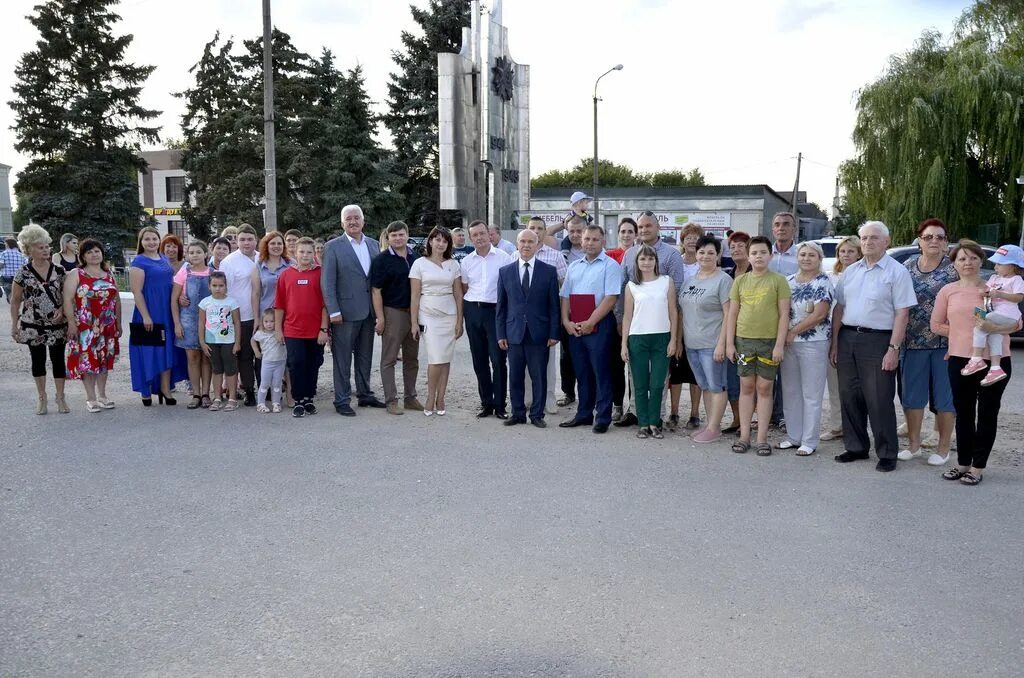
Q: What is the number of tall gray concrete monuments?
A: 1